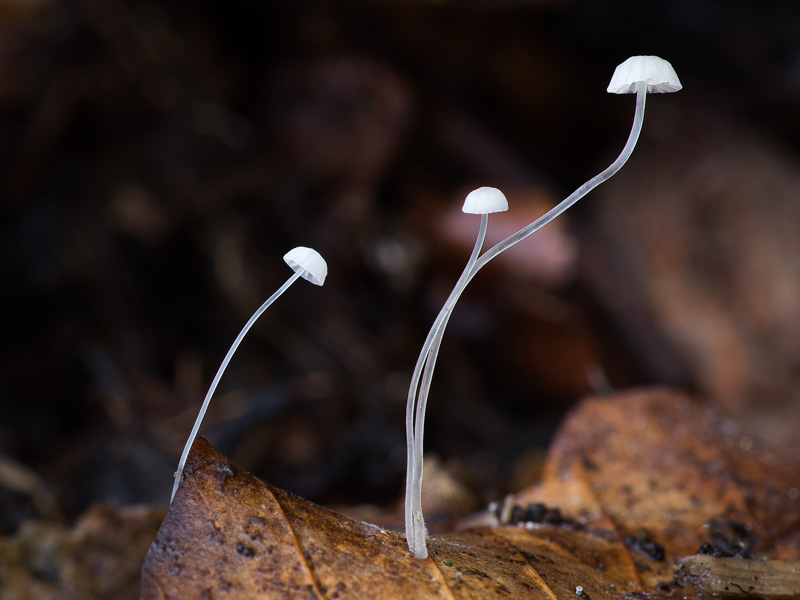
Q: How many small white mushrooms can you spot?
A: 3